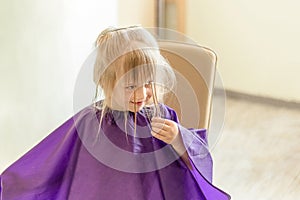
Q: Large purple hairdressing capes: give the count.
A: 1